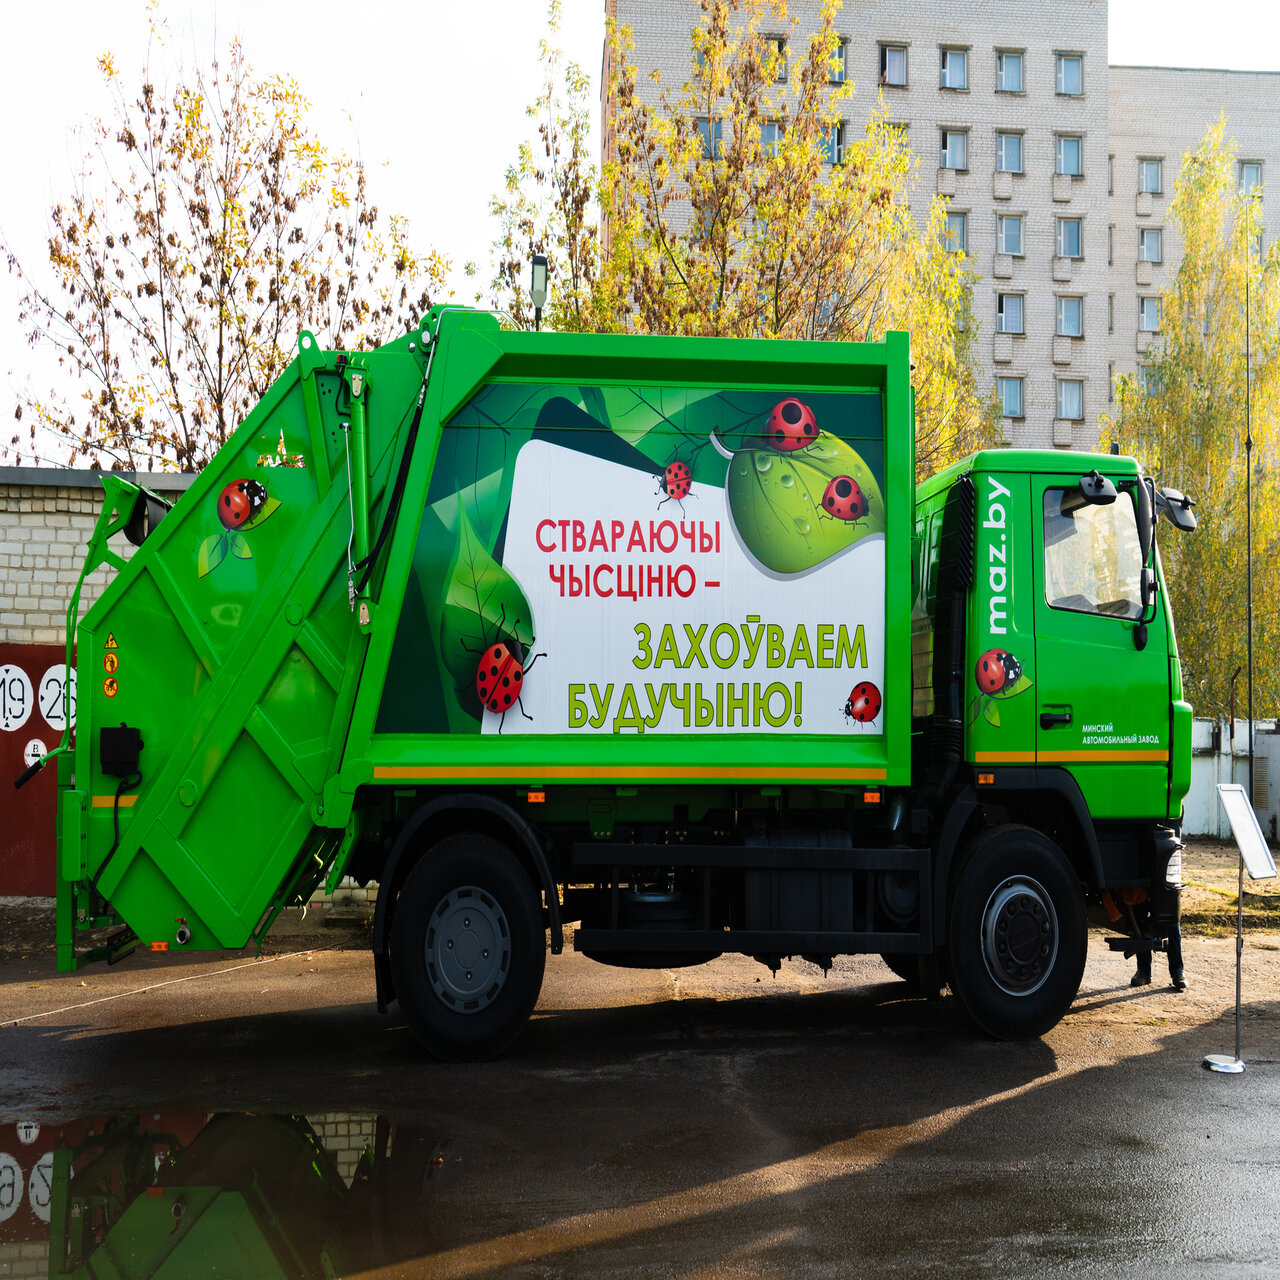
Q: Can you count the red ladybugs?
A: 7